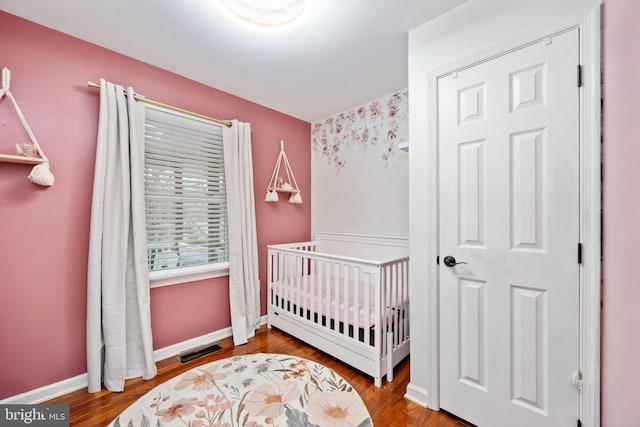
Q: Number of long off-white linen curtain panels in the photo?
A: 2